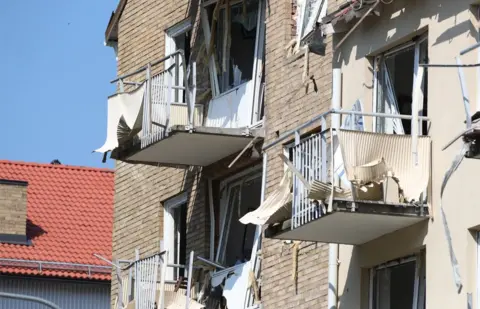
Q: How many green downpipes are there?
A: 0